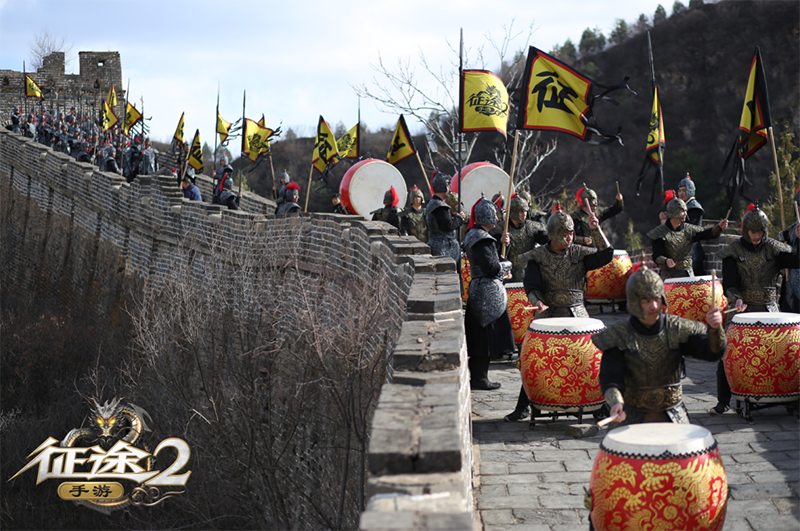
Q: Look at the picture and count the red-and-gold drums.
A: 7